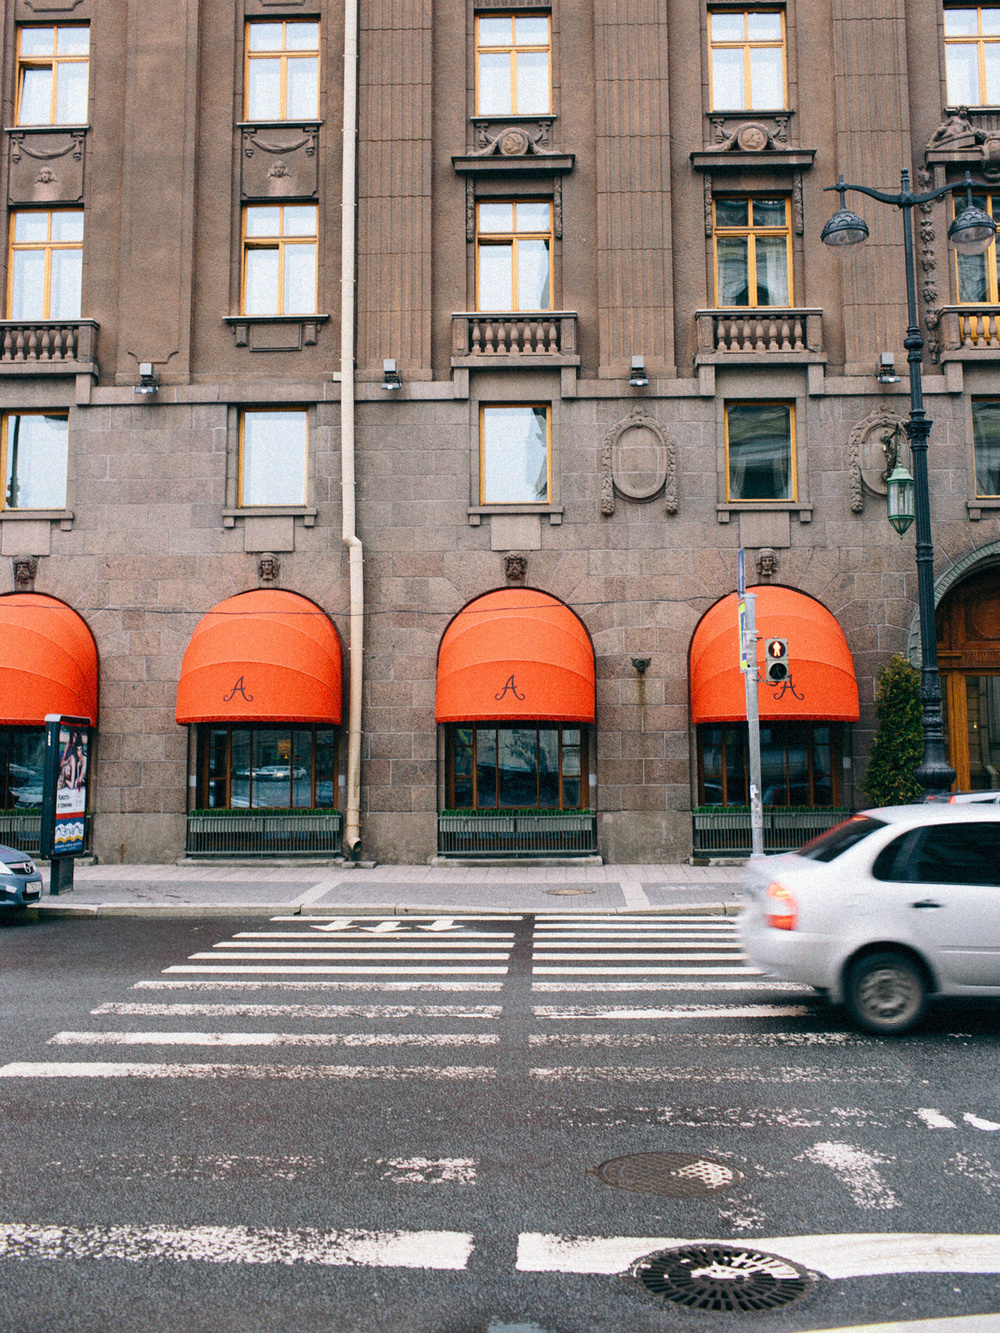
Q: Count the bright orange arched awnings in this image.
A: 4